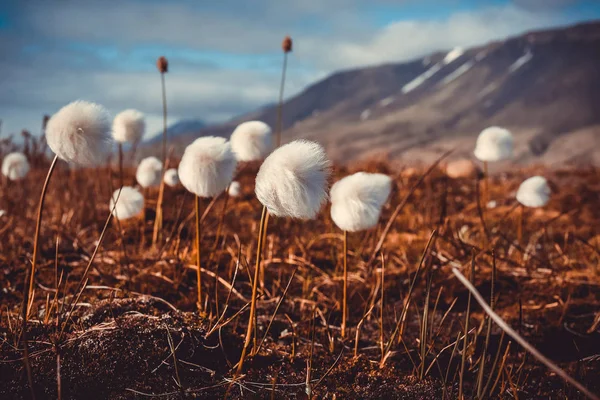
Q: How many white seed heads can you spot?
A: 13